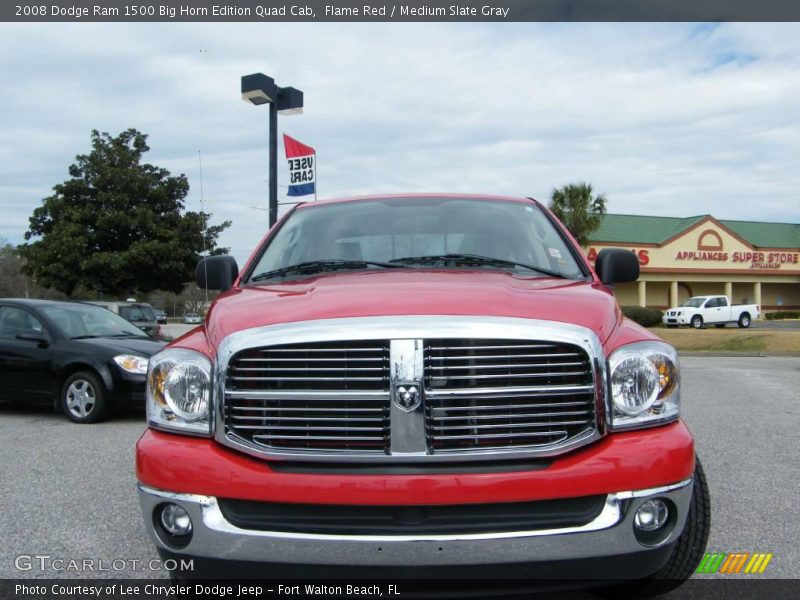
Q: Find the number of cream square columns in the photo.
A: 4